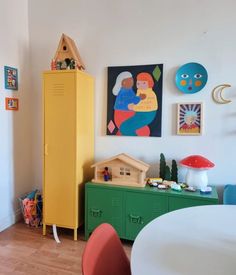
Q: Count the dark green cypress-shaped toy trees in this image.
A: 3